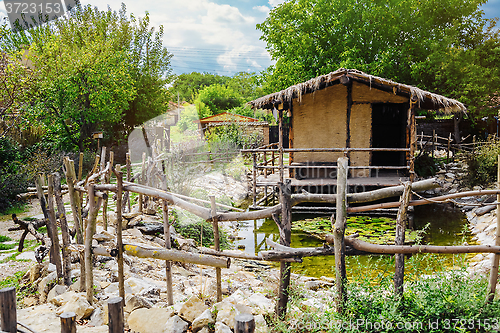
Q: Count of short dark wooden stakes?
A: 4